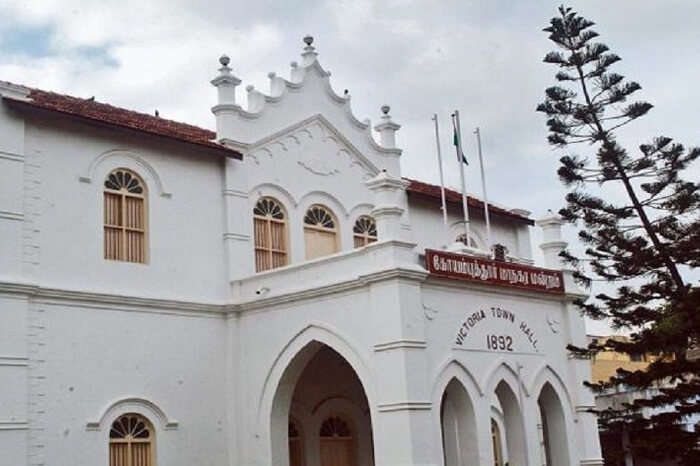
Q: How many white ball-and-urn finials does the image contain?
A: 3